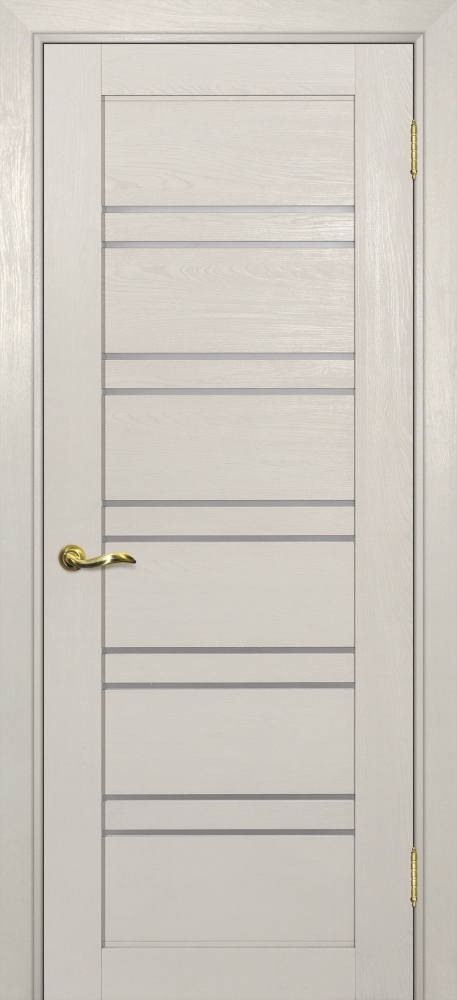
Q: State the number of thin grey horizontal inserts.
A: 10